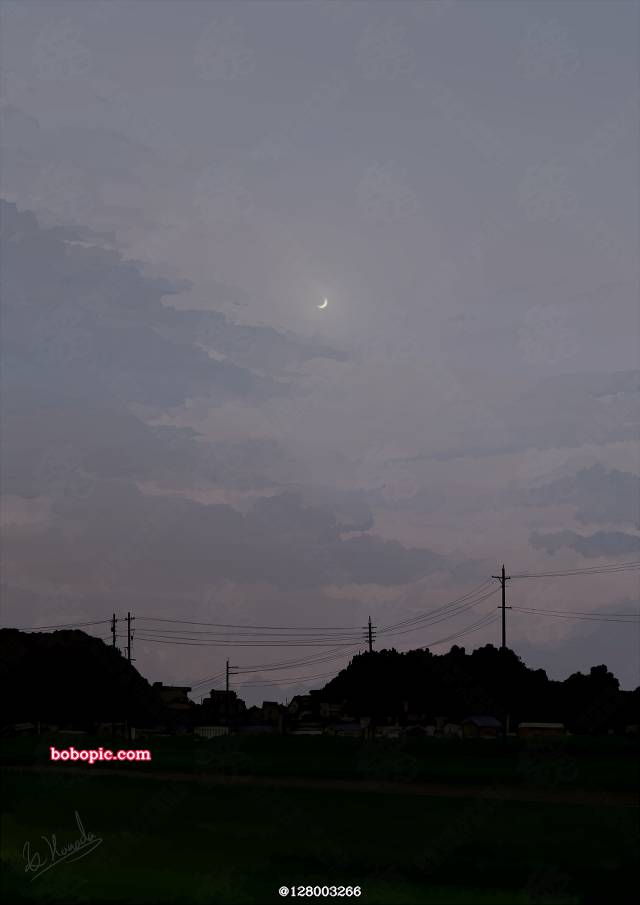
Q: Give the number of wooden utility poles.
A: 5